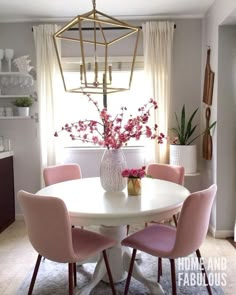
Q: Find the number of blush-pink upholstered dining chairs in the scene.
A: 4